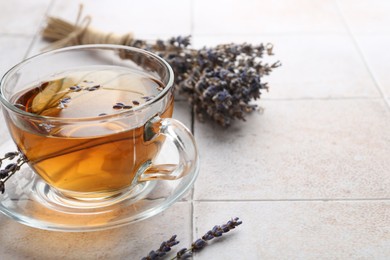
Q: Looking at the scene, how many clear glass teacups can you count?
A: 1